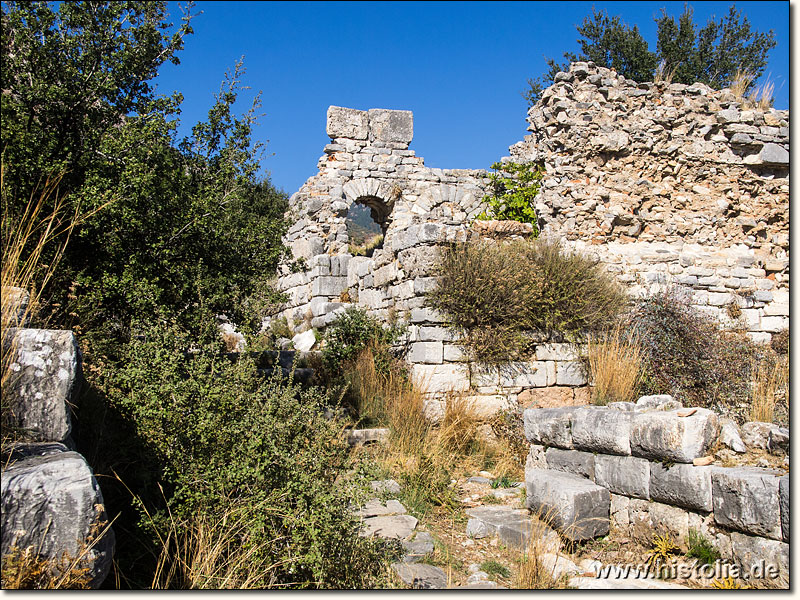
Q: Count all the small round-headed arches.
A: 2